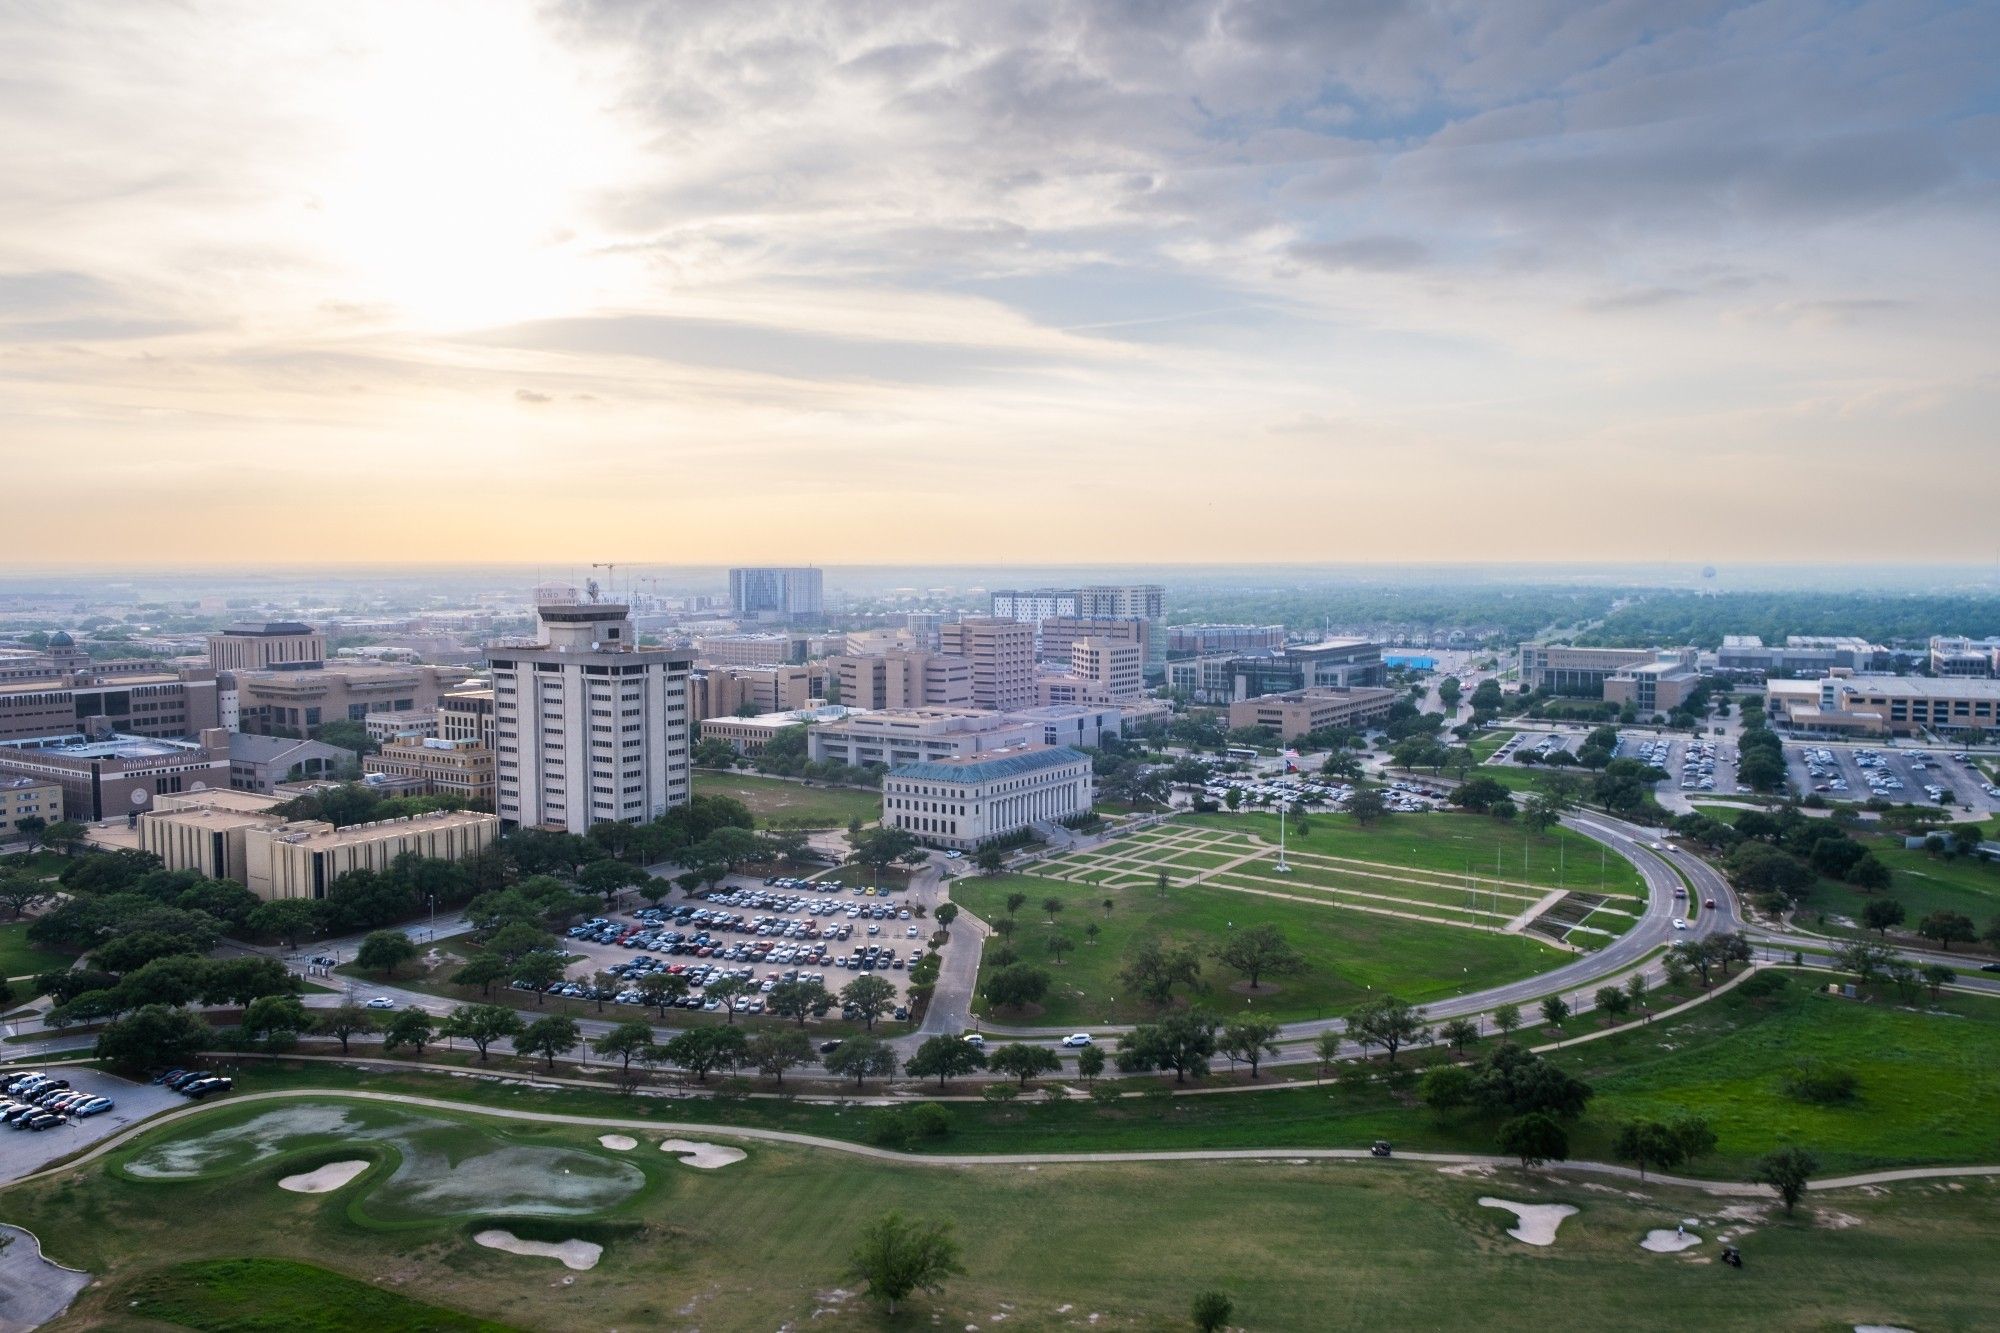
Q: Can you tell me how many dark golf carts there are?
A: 2